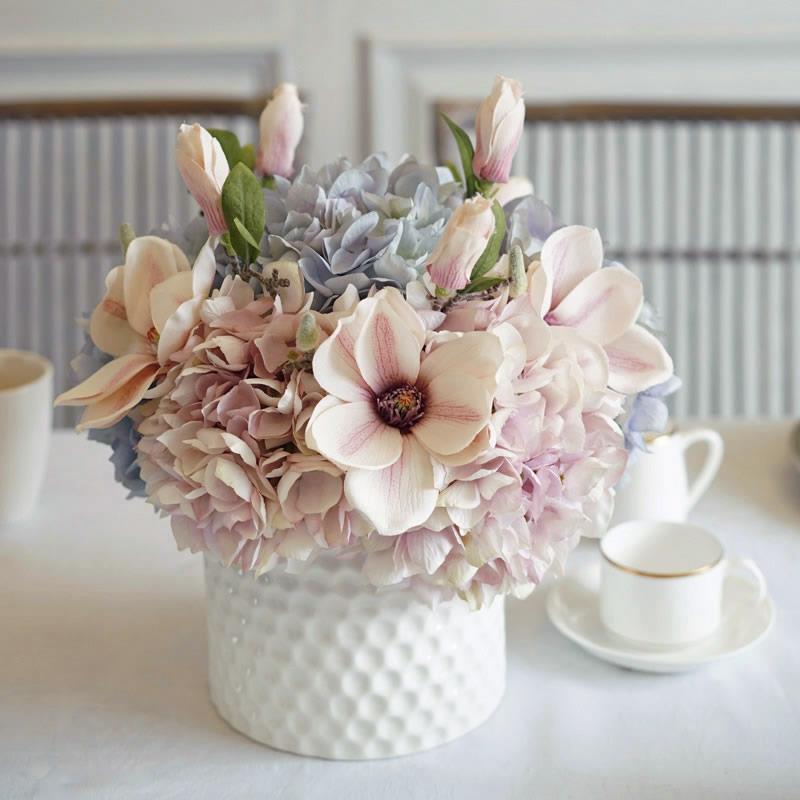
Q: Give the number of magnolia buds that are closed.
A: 4